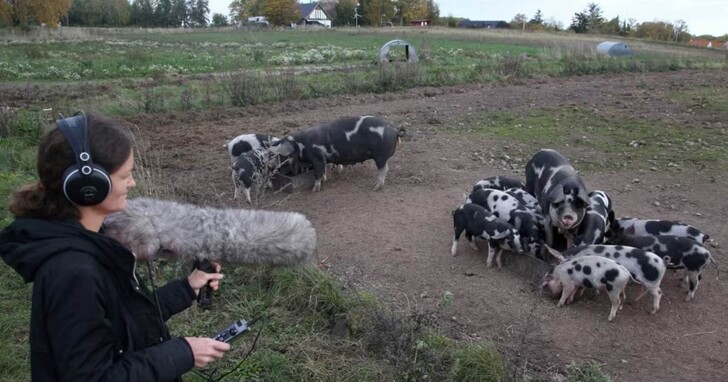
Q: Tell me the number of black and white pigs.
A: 13